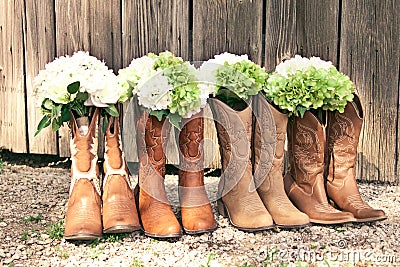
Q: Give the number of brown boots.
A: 8